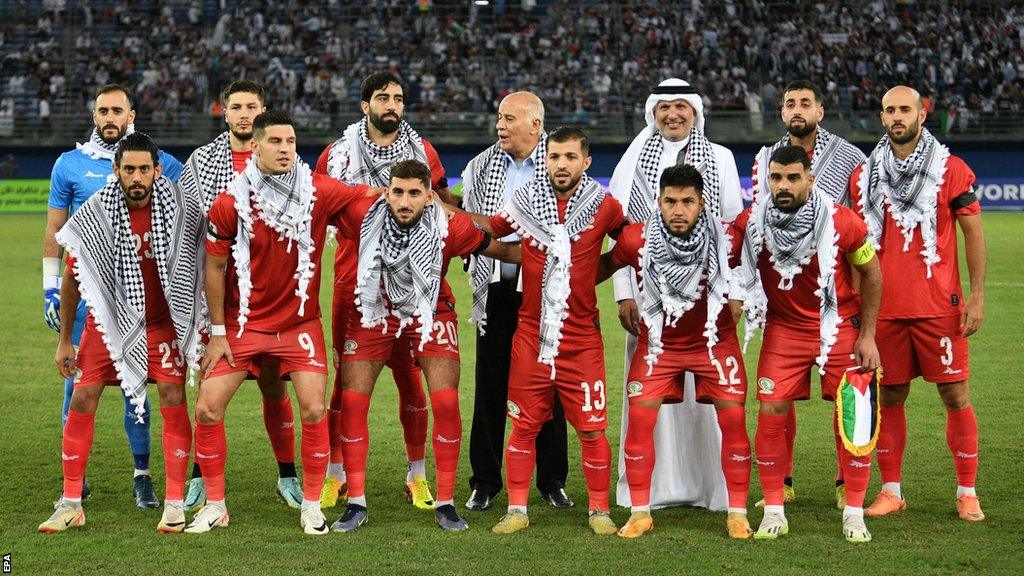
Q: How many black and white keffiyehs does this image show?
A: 13